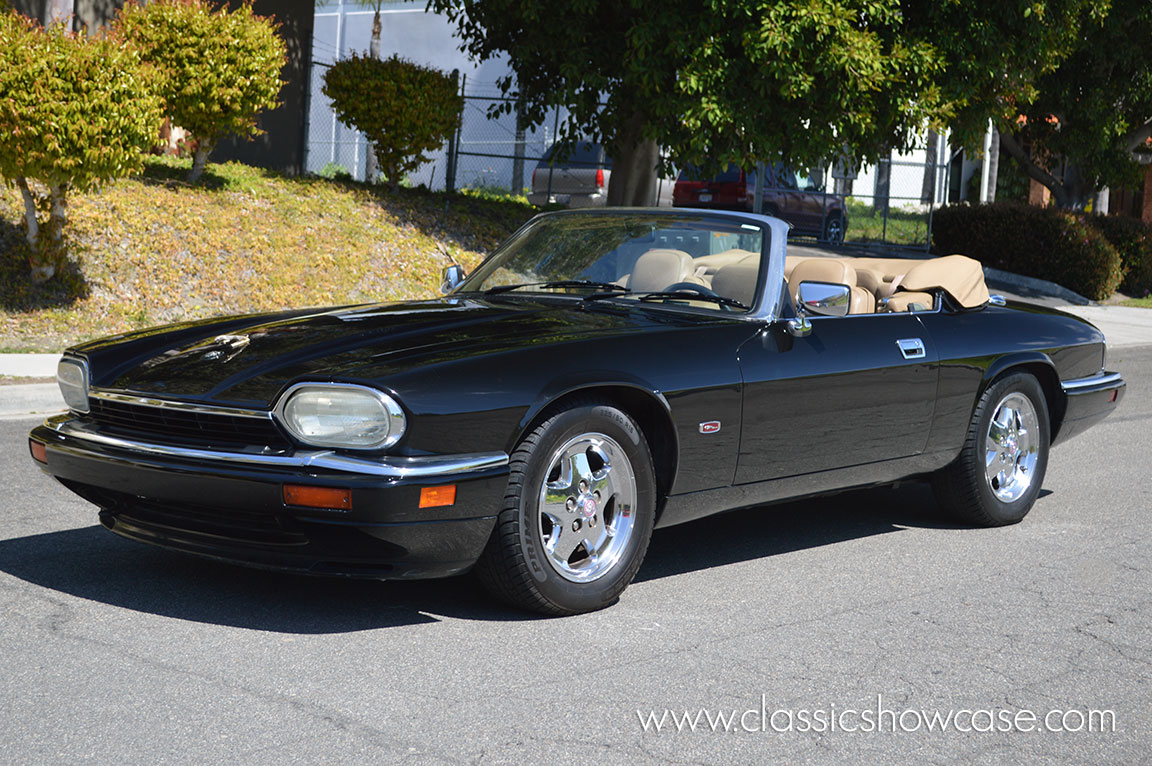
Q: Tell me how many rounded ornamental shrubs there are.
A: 3